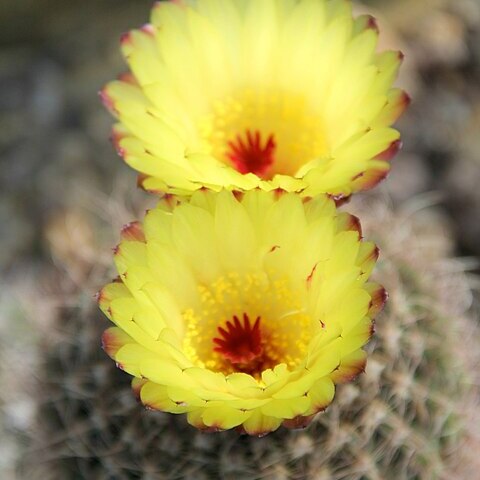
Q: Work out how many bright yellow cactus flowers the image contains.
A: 2